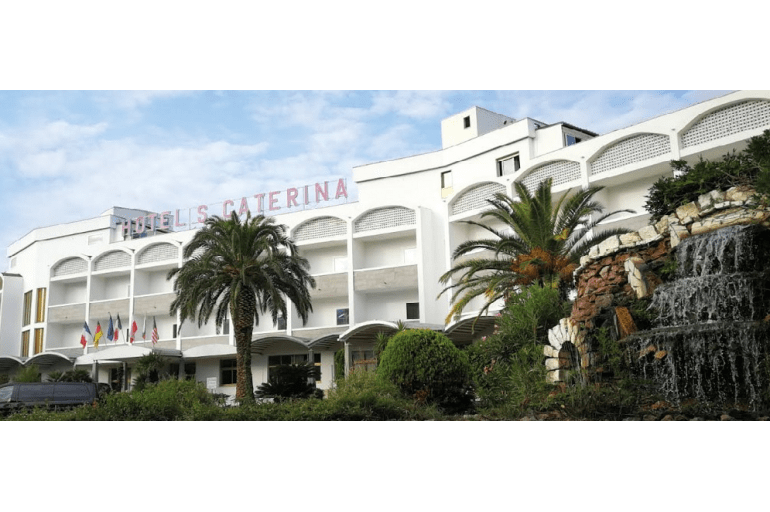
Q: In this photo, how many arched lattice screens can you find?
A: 9